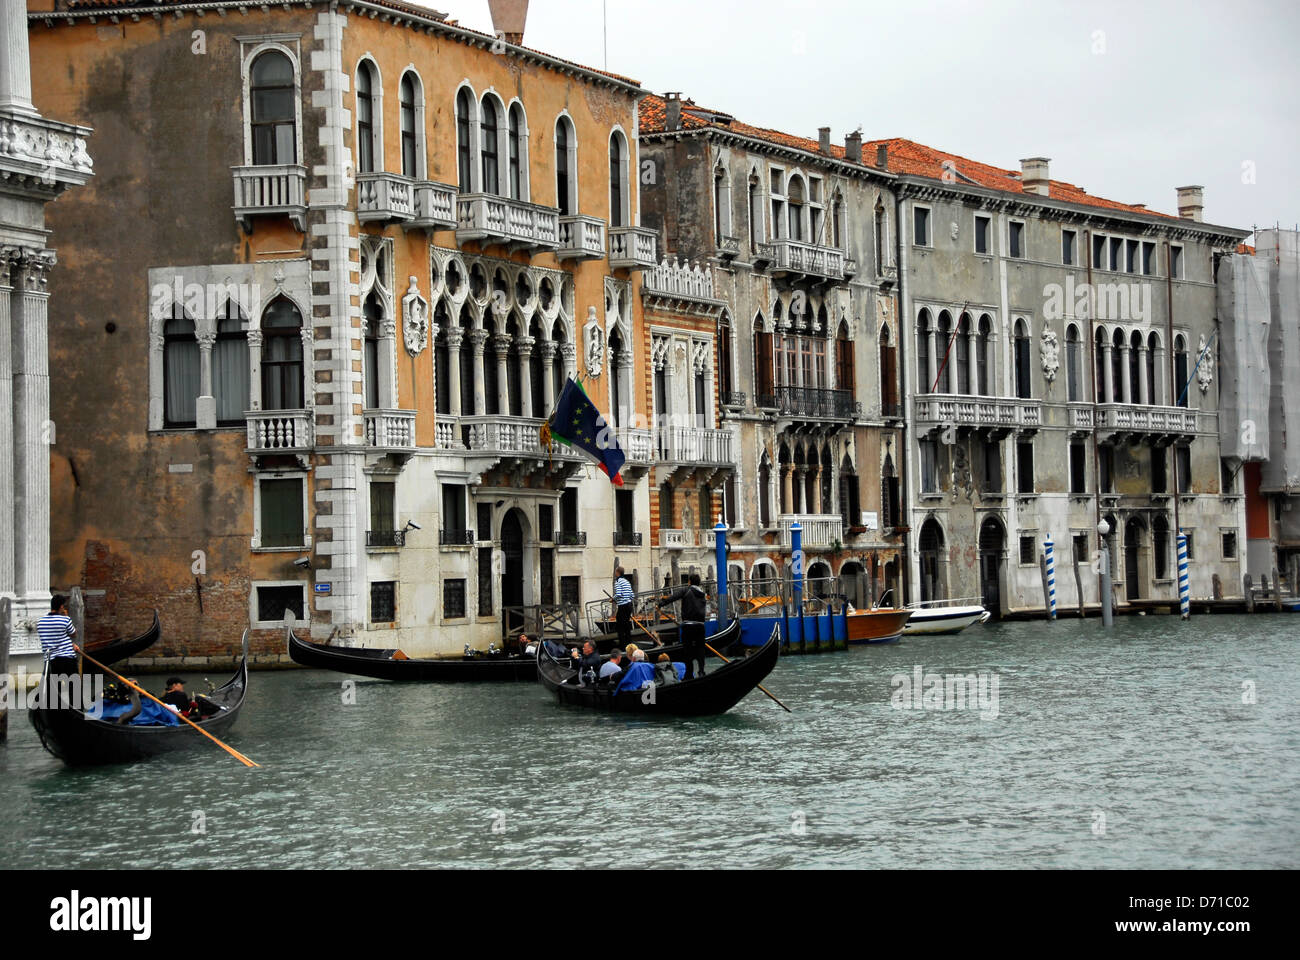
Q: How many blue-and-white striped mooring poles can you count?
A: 2